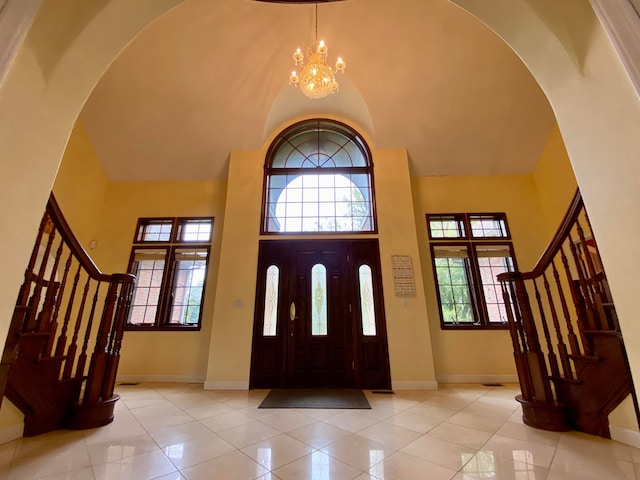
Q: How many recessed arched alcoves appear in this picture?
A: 1